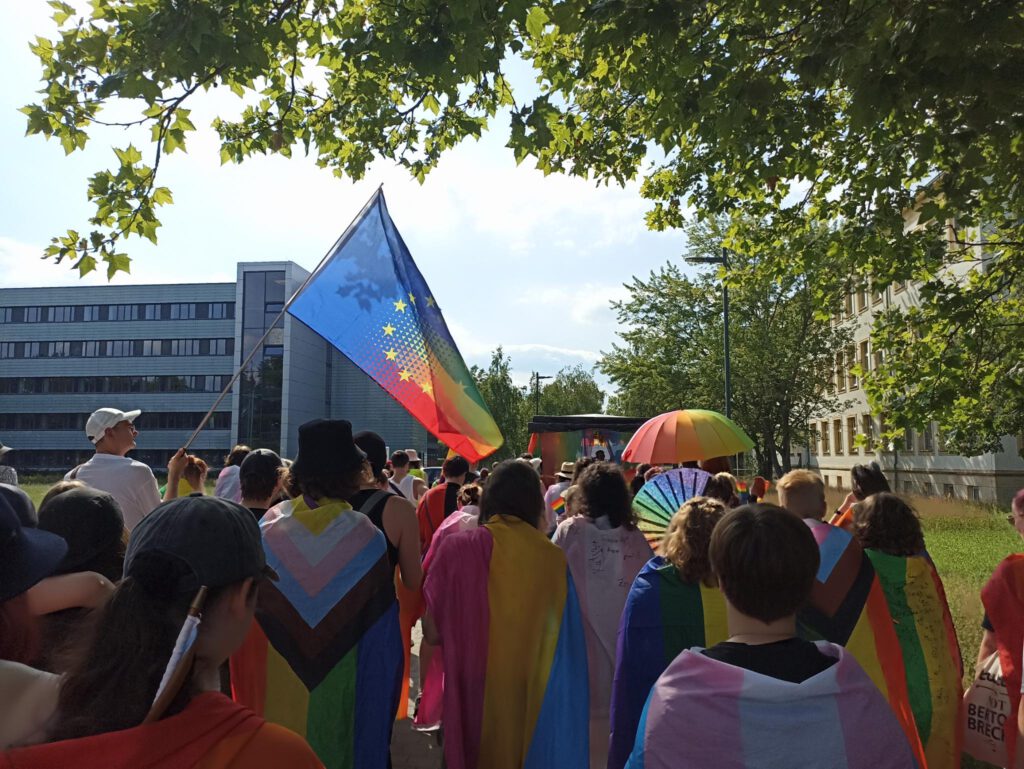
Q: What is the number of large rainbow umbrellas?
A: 1